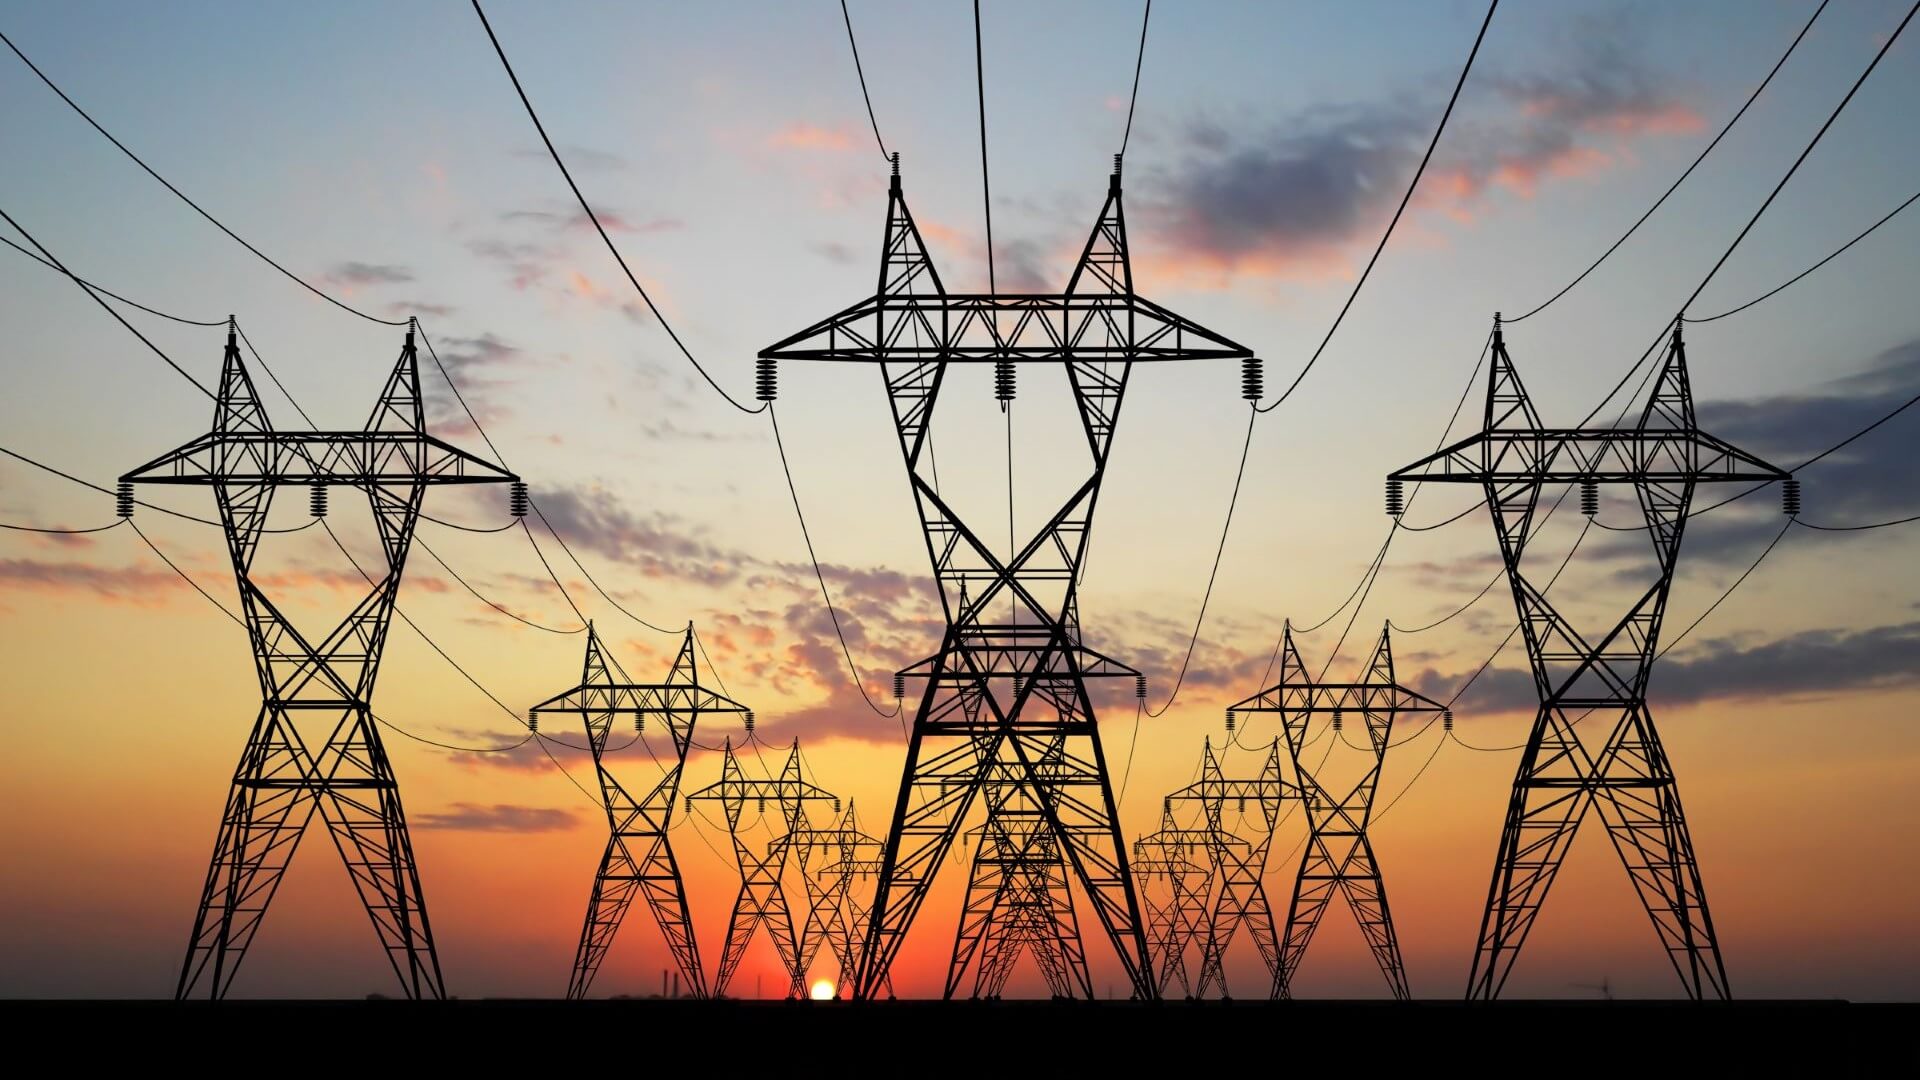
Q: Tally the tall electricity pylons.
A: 15